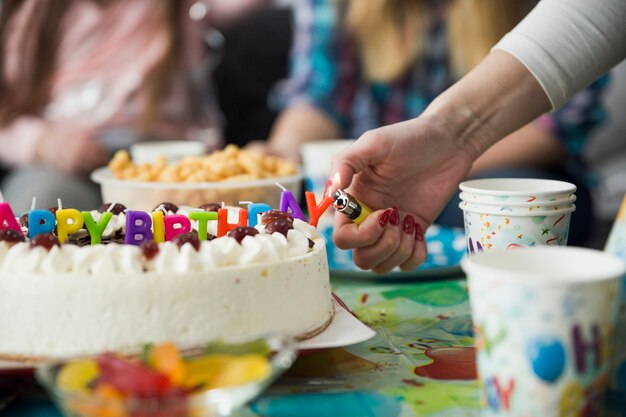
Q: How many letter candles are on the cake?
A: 12